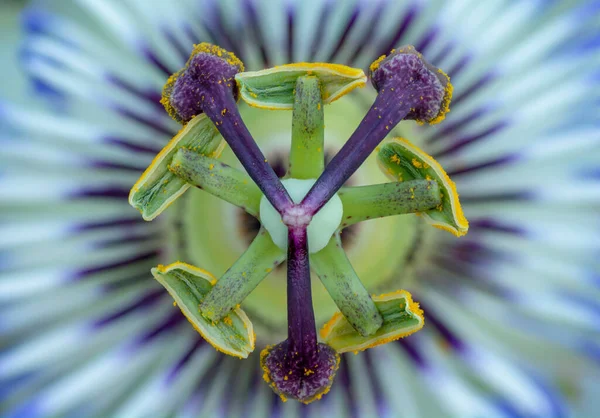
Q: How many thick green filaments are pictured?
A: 5